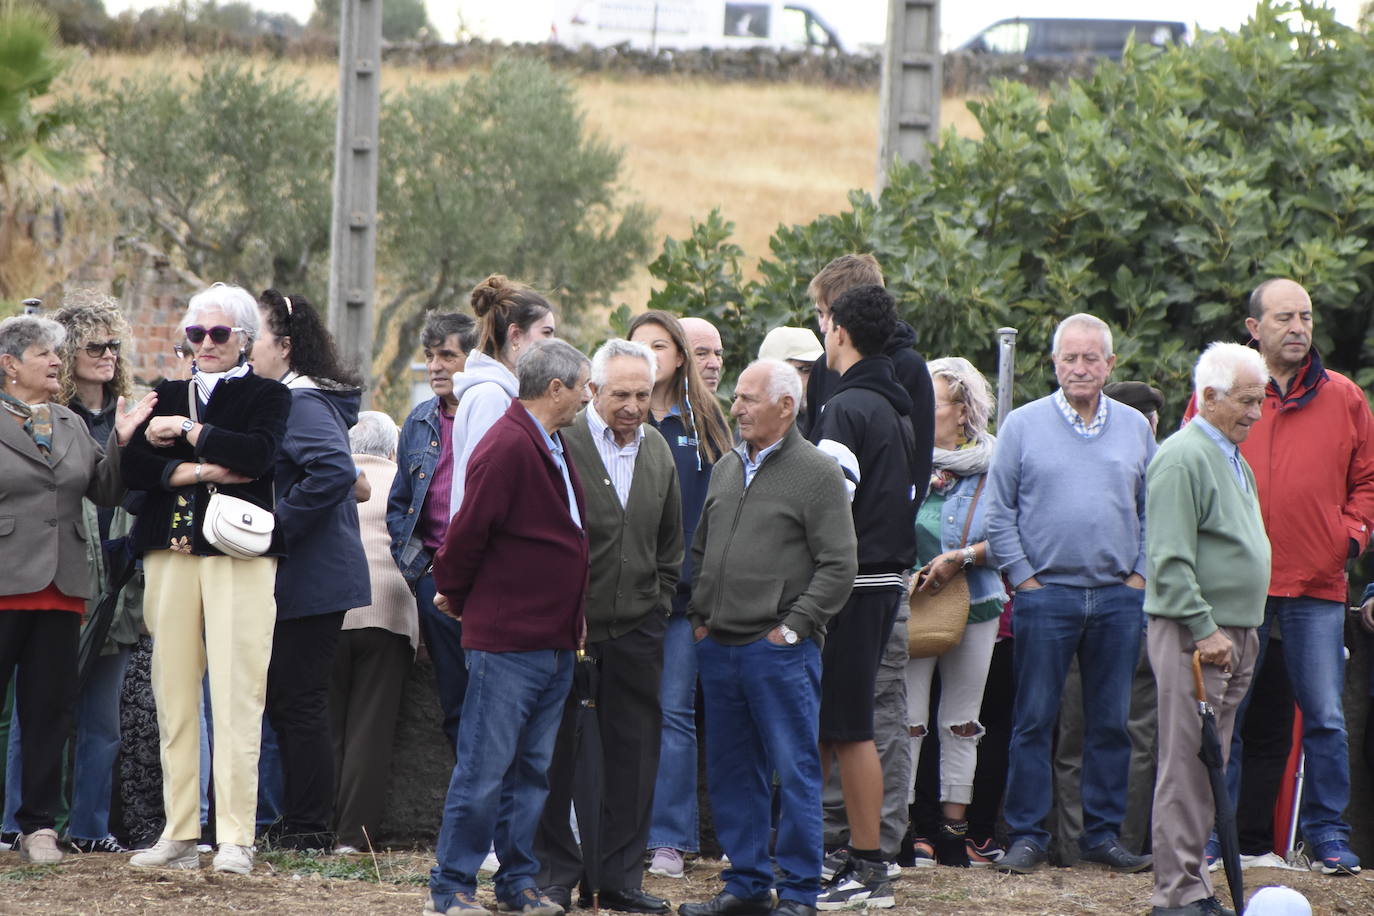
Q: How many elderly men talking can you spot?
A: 3